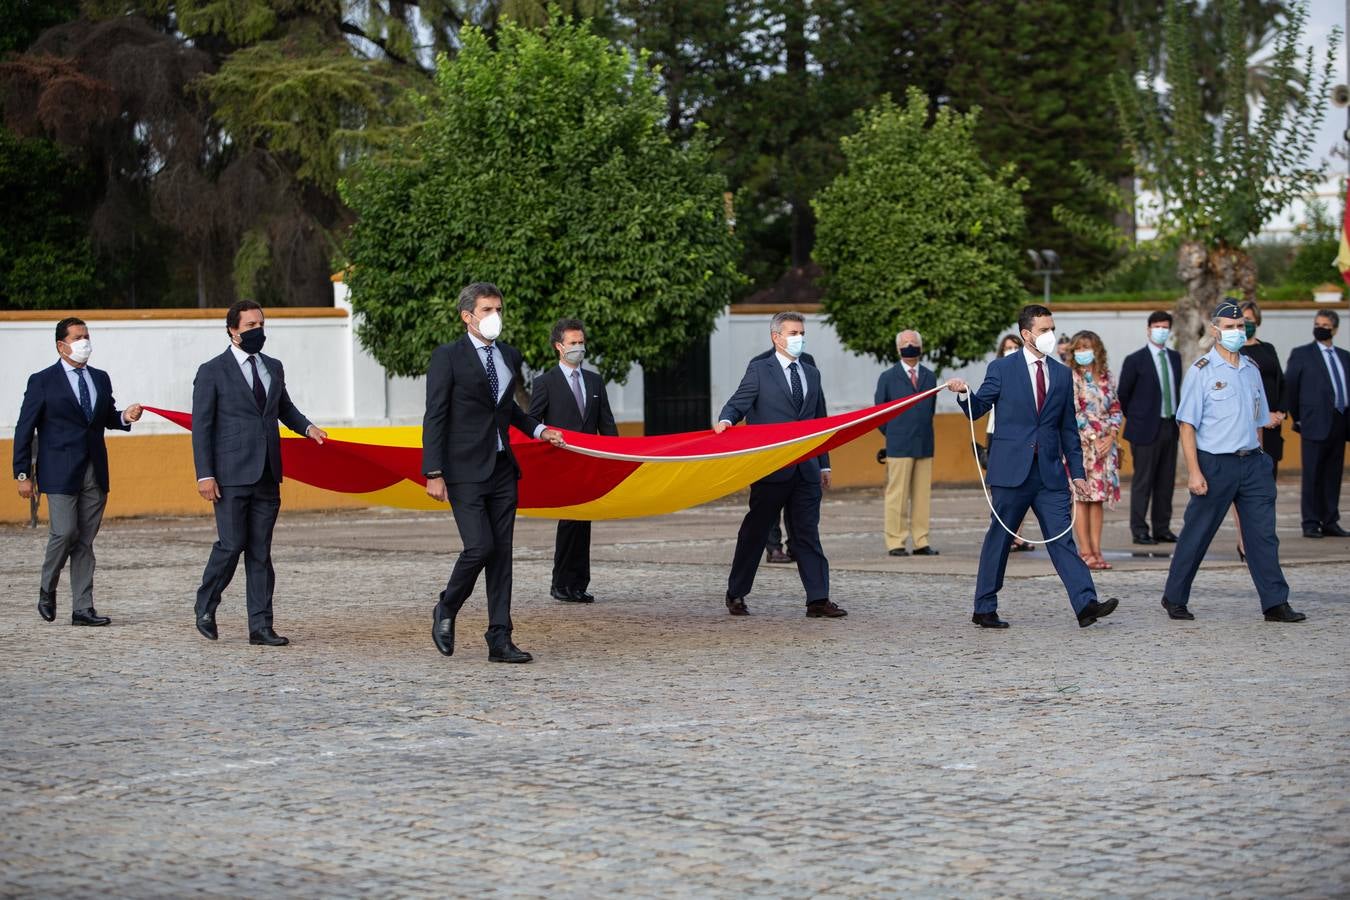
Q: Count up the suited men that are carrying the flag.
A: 6